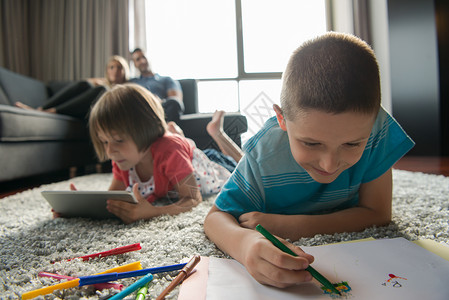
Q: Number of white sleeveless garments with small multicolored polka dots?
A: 1